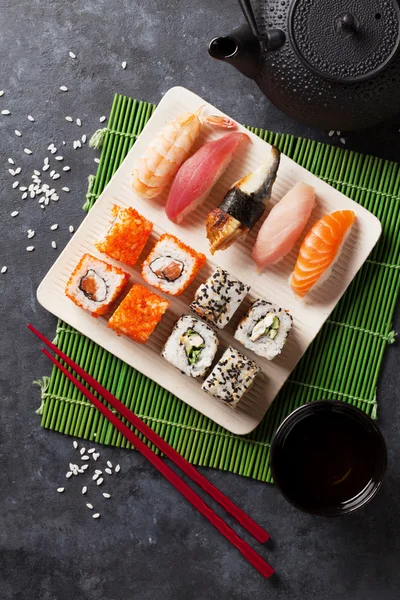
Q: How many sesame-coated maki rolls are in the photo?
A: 4